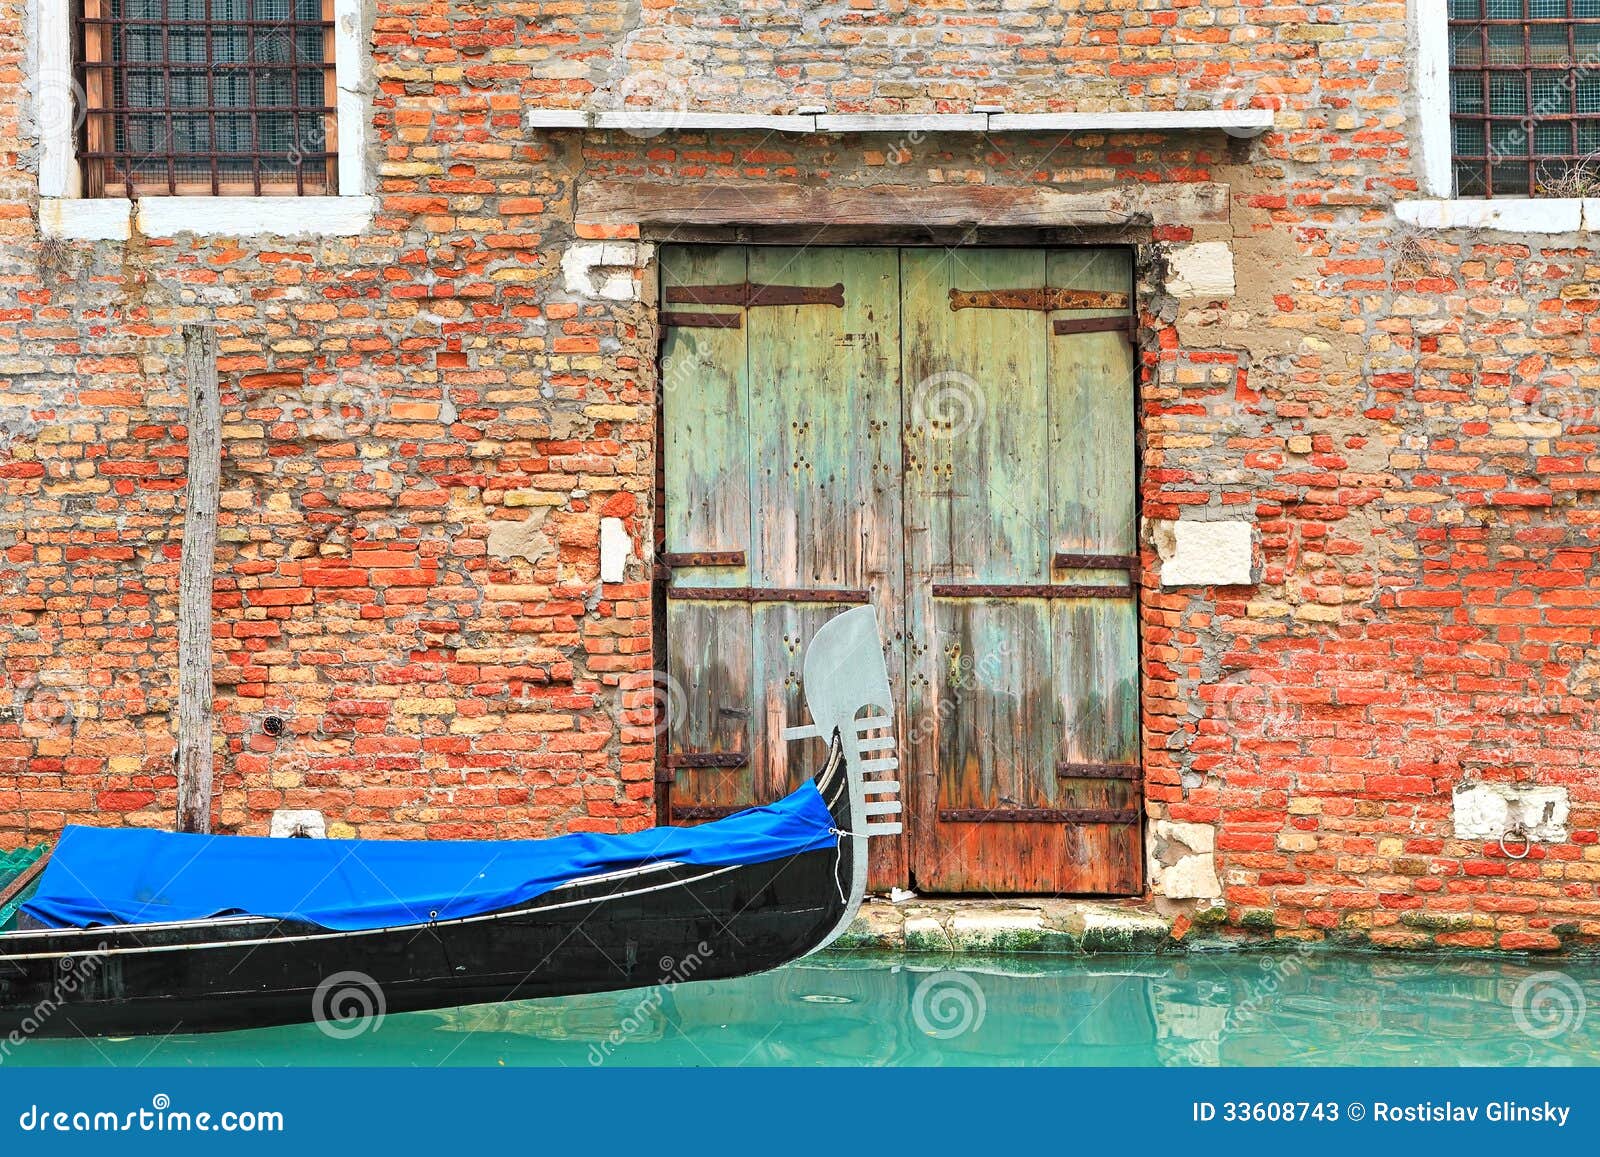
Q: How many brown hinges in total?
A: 12